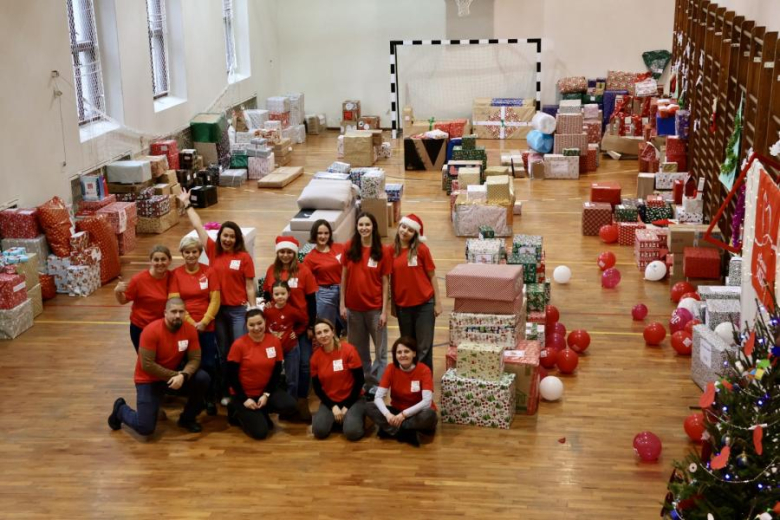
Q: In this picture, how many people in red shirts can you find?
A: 12